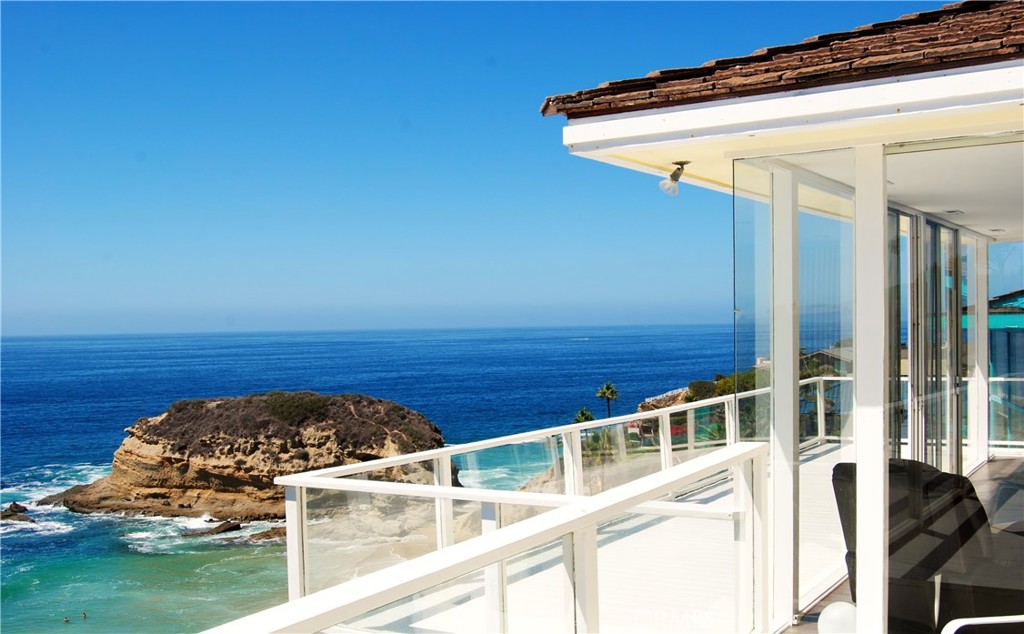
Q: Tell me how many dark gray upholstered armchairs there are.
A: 1